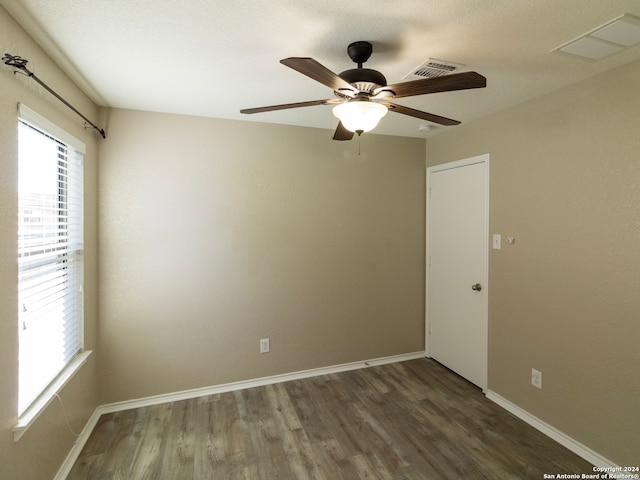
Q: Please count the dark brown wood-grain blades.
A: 5